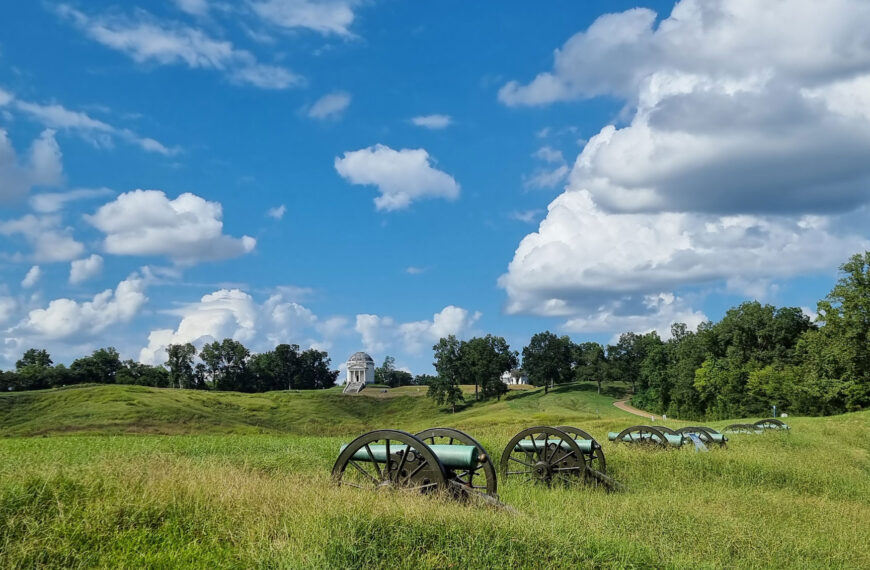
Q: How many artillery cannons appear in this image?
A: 6